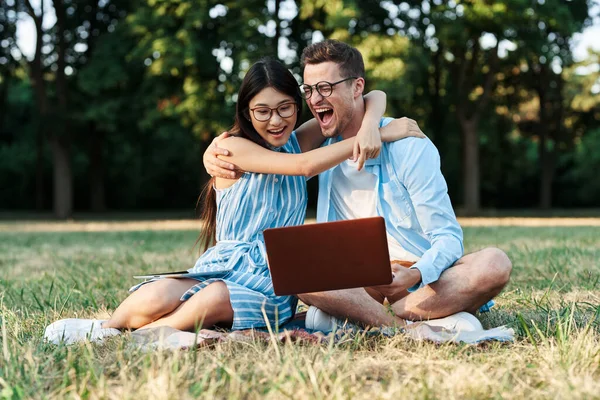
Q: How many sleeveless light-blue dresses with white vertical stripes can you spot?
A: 1